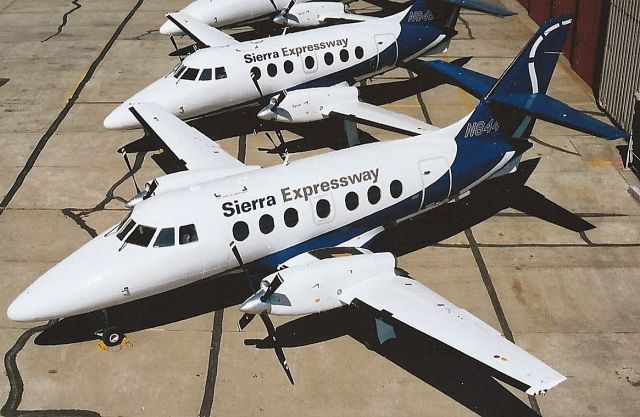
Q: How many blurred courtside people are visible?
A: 0